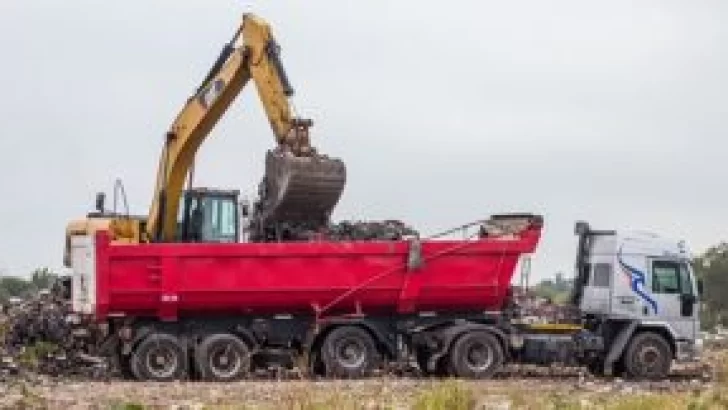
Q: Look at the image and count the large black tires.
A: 5